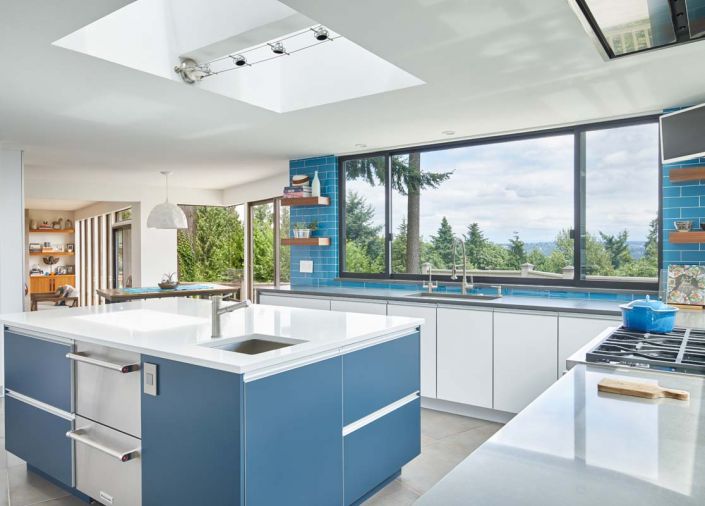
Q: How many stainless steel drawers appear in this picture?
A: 2